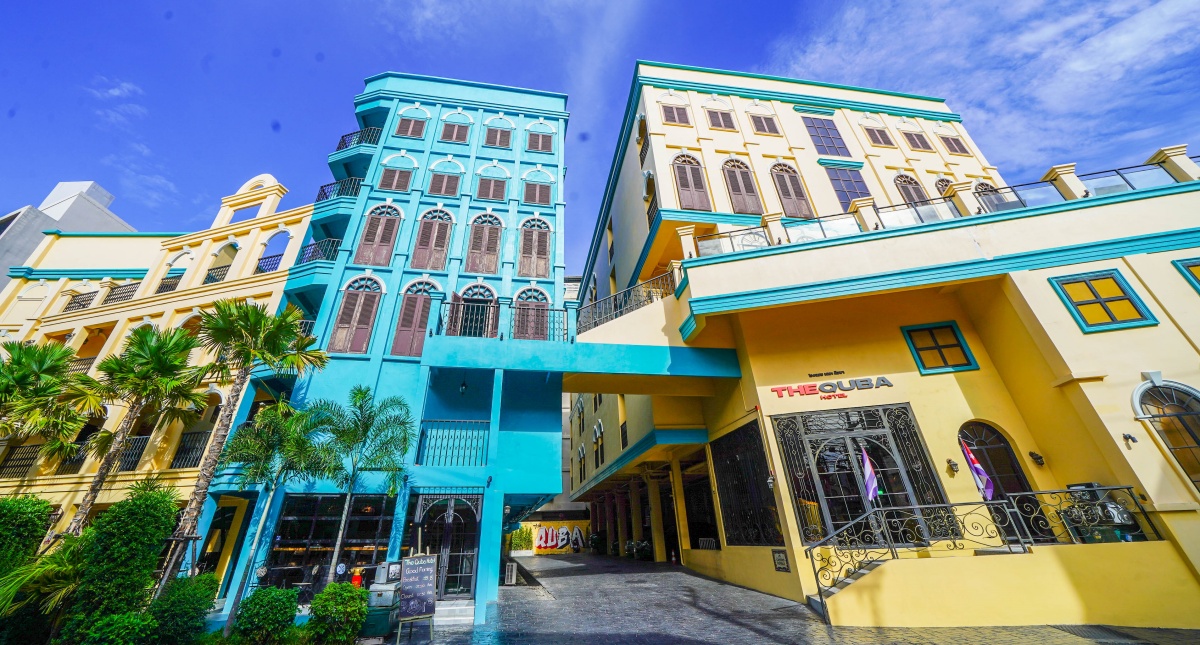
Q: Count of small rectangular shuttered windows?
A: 14